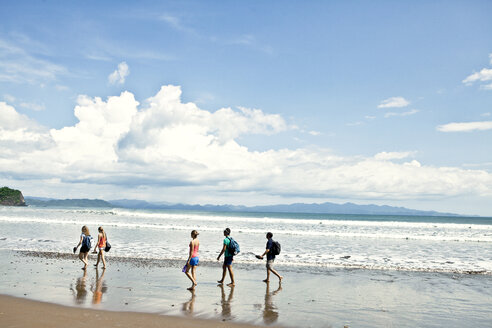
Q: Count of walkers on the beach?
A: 5